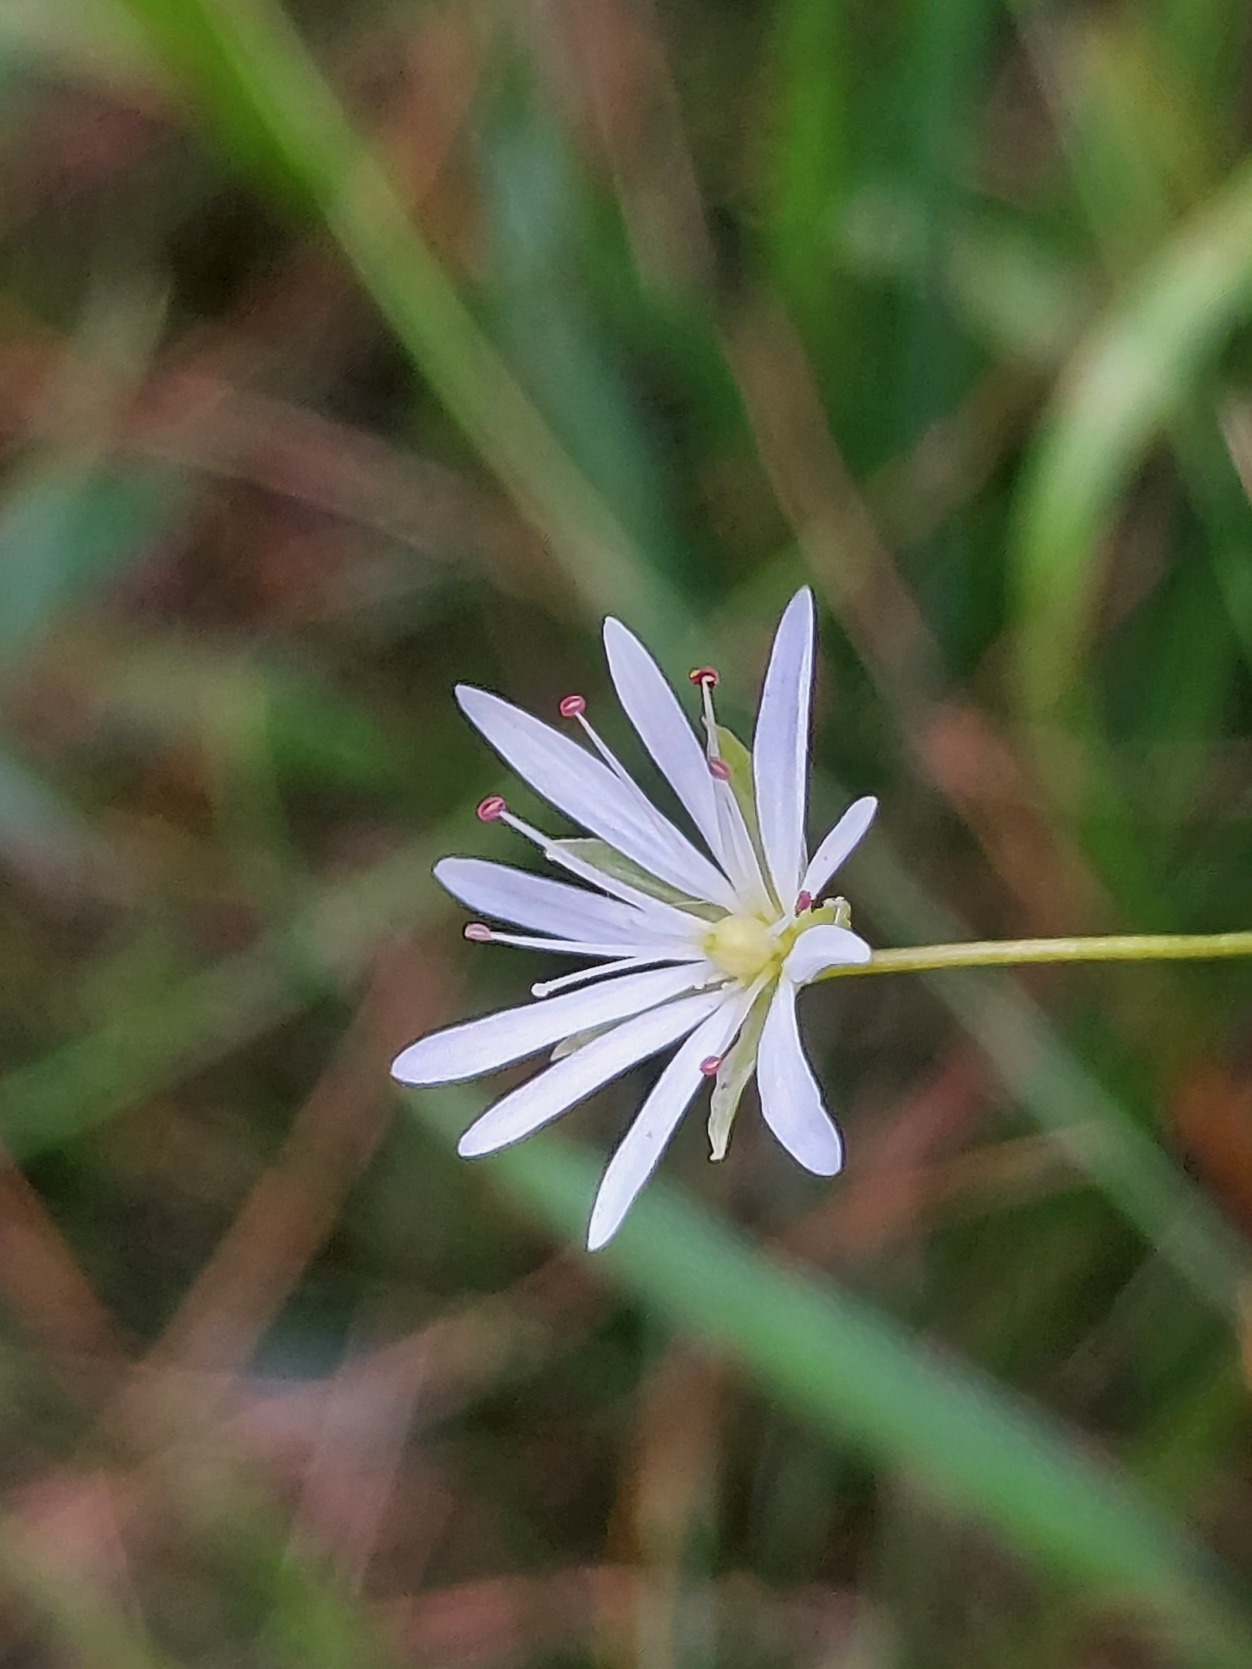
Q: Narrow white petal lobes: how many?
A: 10